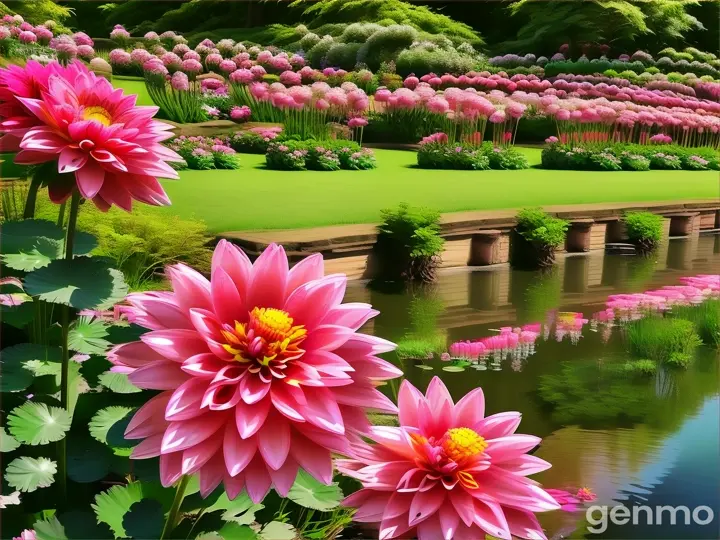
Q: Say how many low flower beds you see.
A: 4